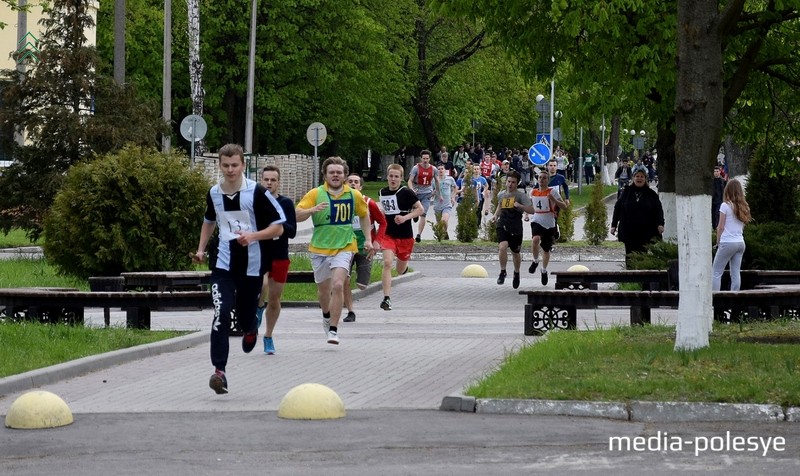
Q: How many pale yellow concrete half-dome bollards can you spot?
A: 4